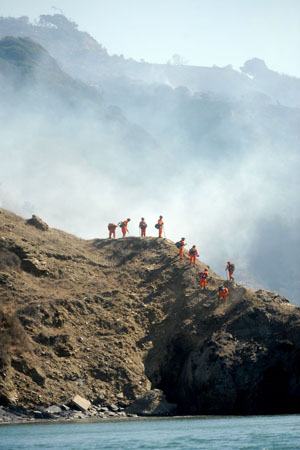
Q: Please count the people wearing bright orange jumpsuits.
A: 9